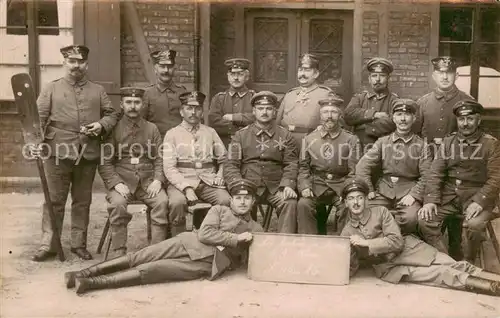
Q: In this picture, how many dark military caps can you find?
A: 14